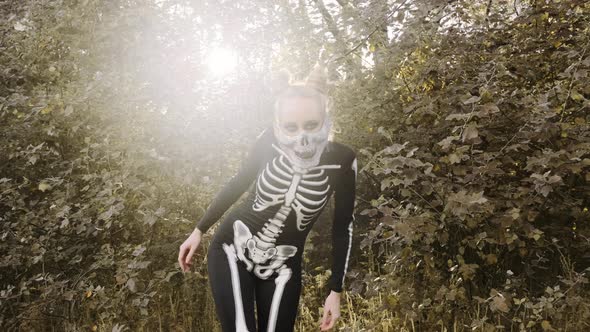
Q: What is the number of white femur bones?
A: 2